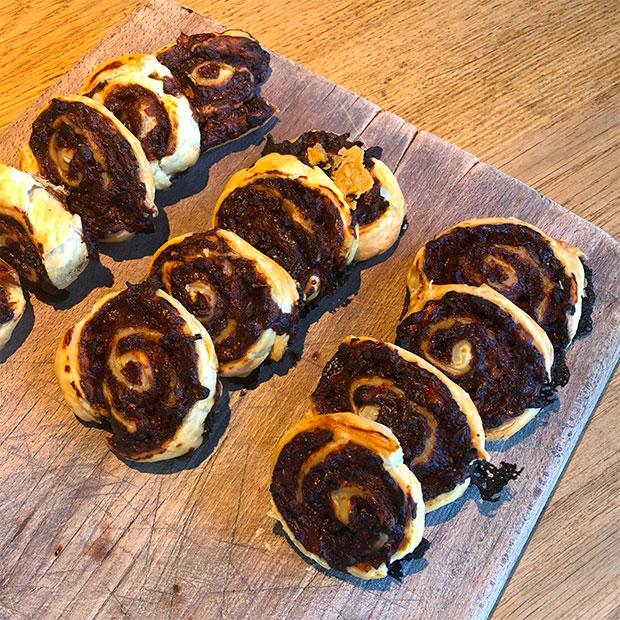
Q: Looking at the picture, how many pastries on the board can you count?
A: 13